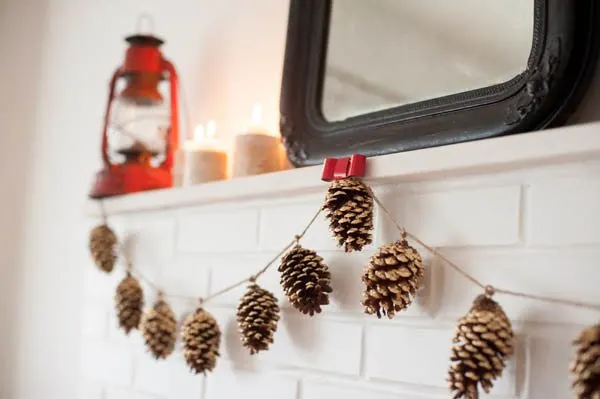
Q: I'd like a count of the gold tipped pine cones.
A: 10